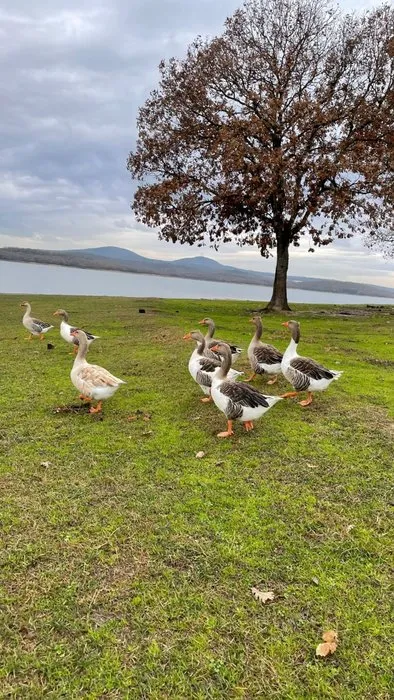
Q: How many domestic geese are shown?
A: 8